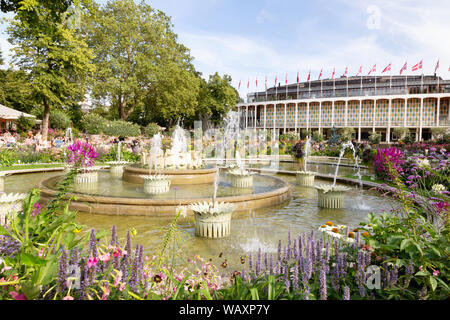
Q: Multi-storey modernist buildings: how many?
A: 1